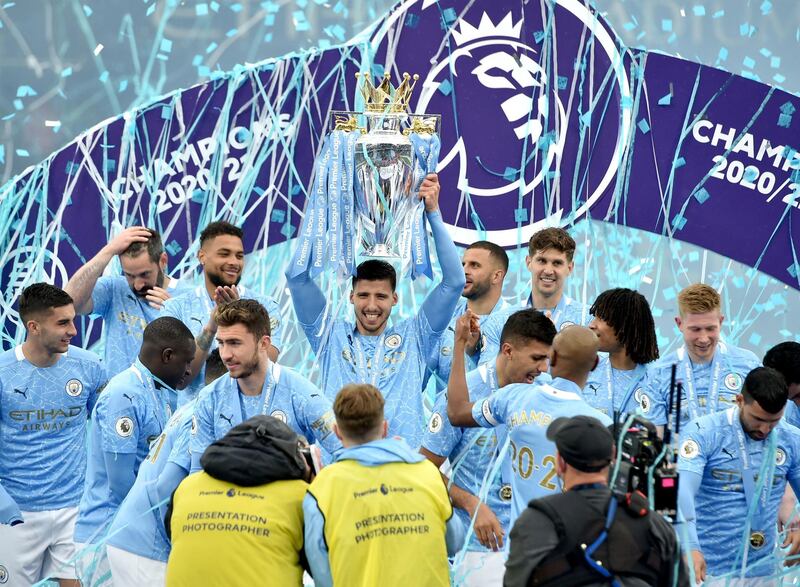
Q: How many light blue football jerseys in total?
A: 15